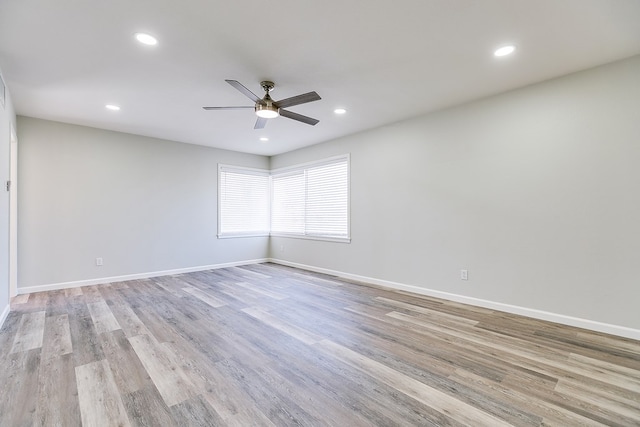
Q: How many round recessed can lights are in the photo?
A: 5